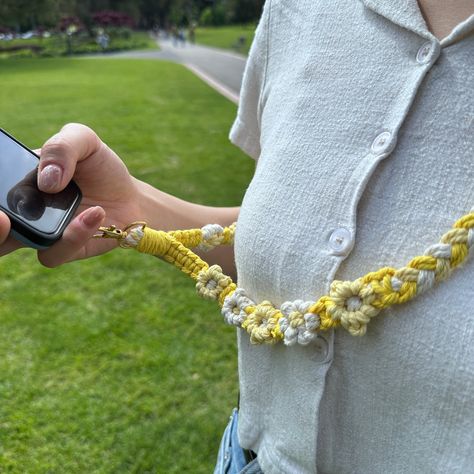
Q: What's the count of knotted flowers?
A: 5